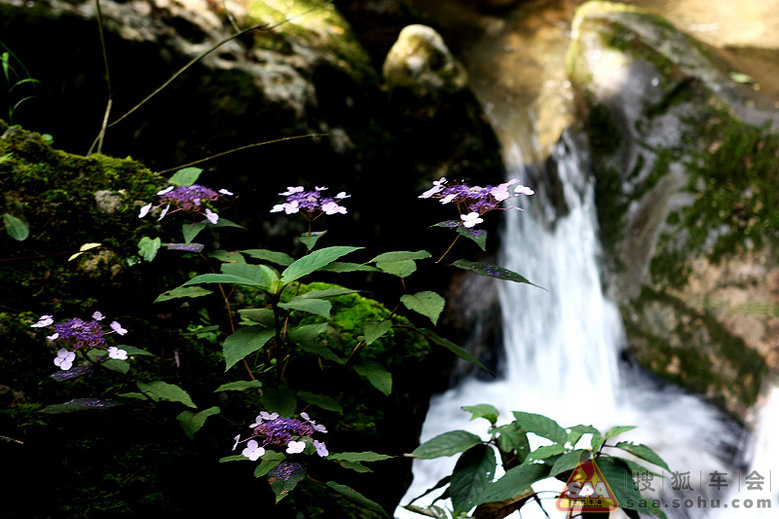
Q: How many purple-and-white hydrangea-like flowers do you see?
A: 5